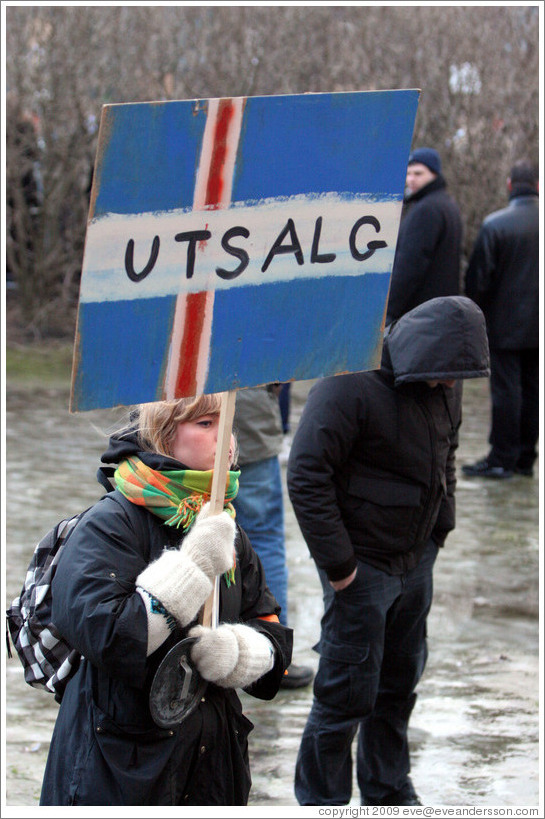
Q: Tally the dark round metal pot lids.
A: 1